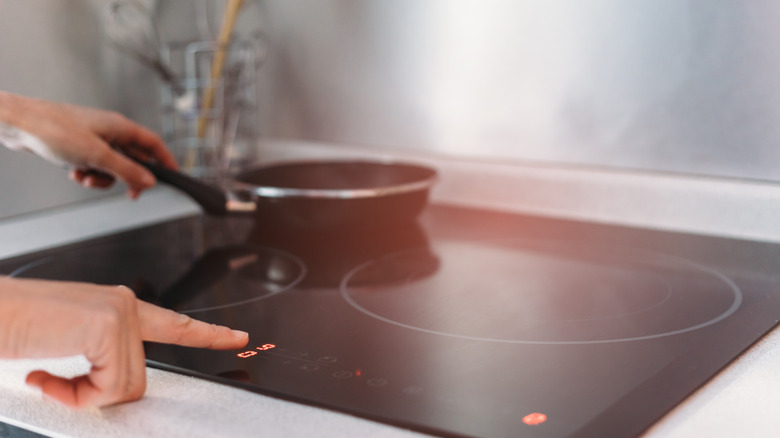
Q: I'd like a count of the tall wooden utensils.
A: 1